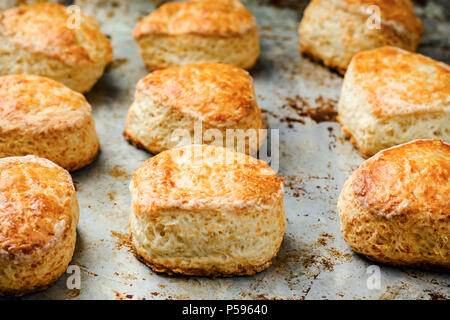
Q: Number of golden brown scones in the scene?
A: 9